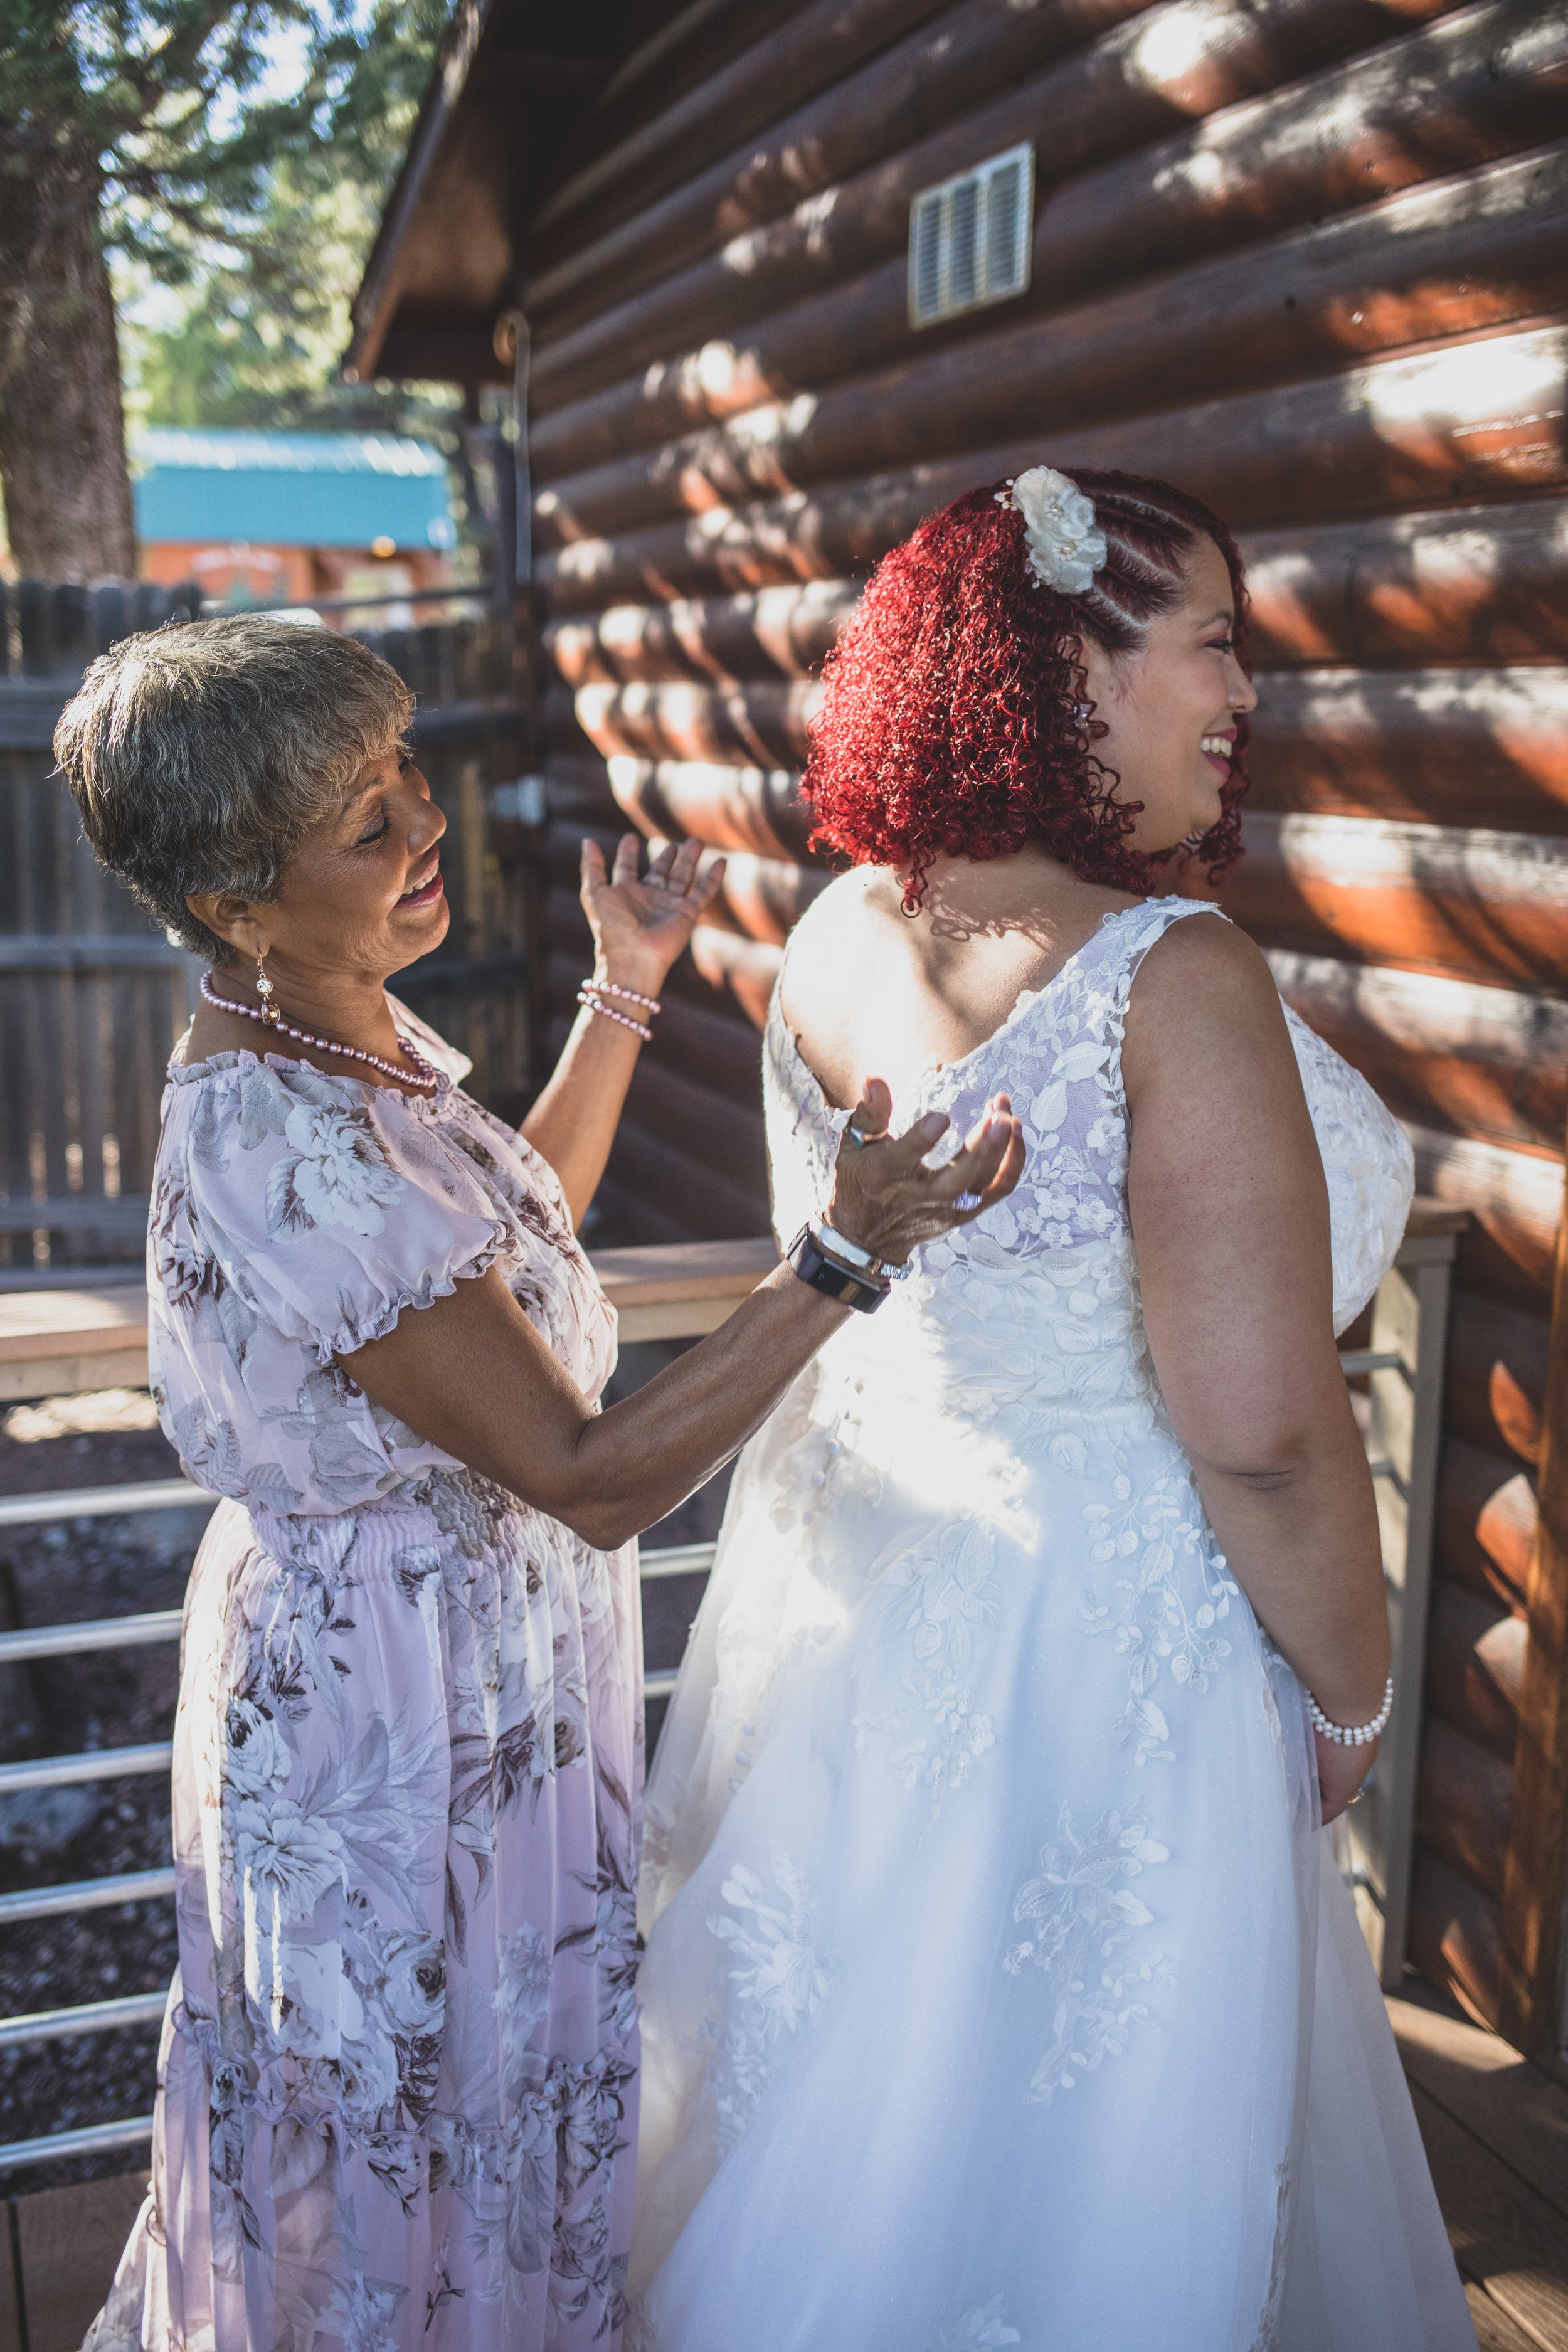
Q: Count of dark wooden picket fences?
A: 1